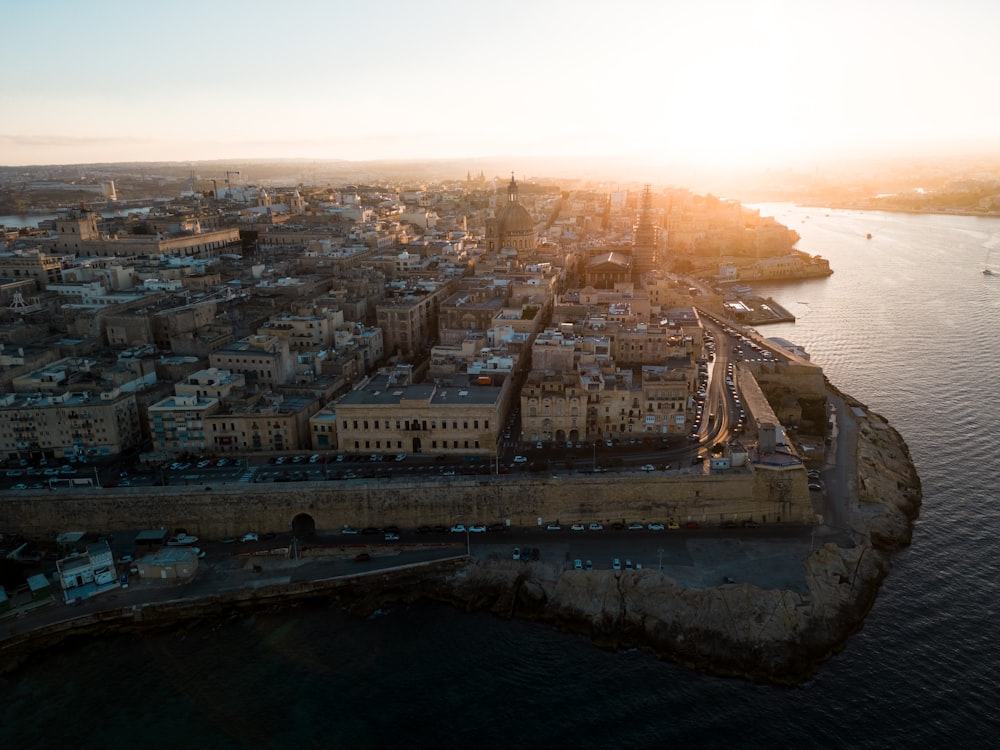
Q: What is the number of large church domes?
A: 1